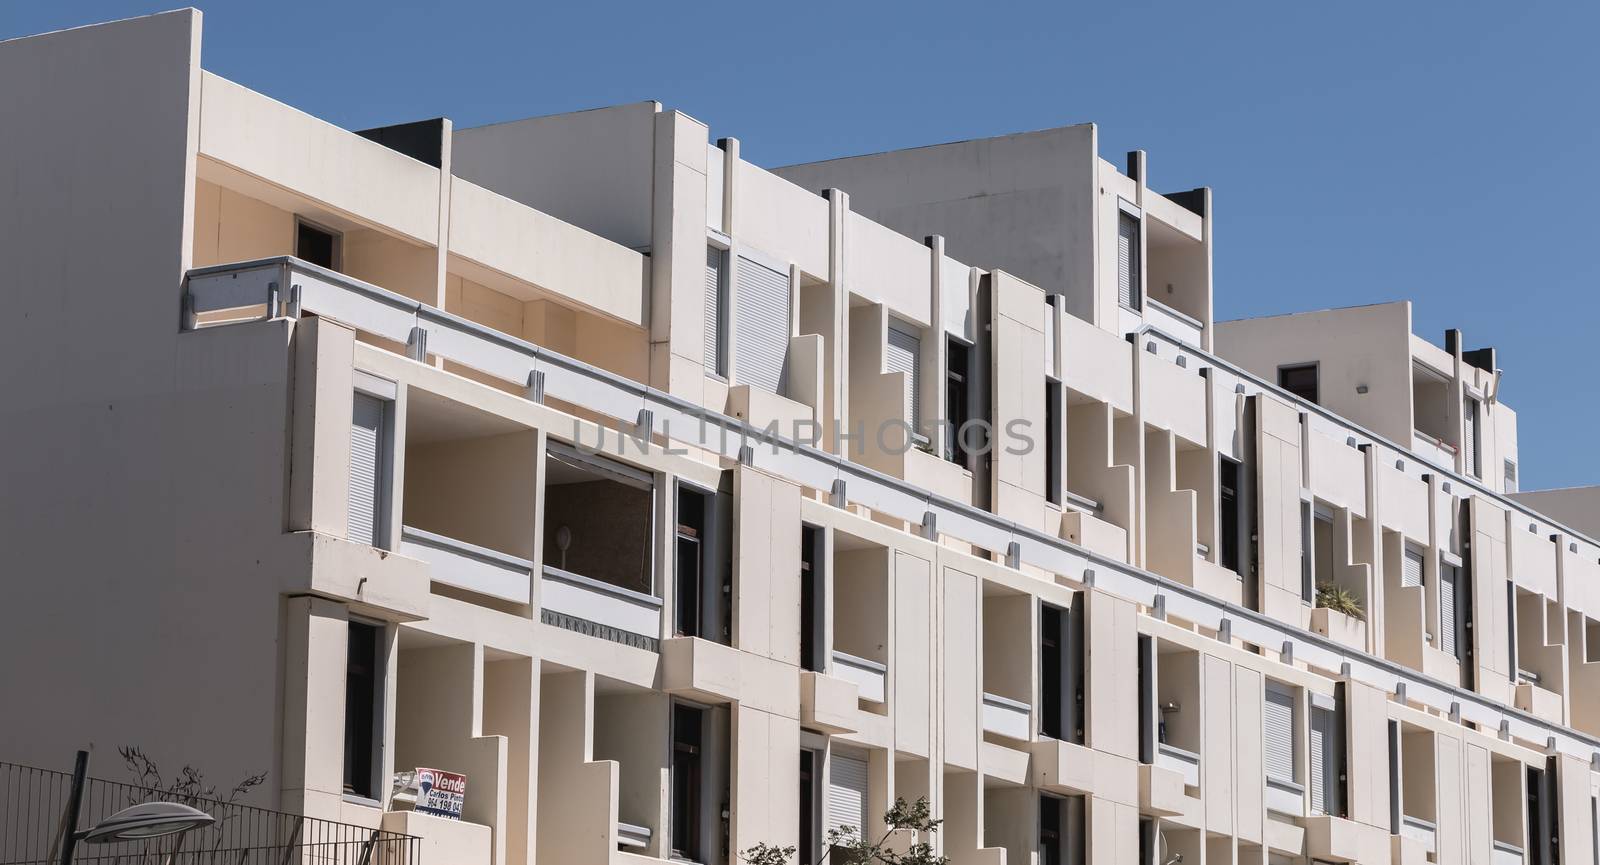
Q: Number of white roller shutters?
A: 11